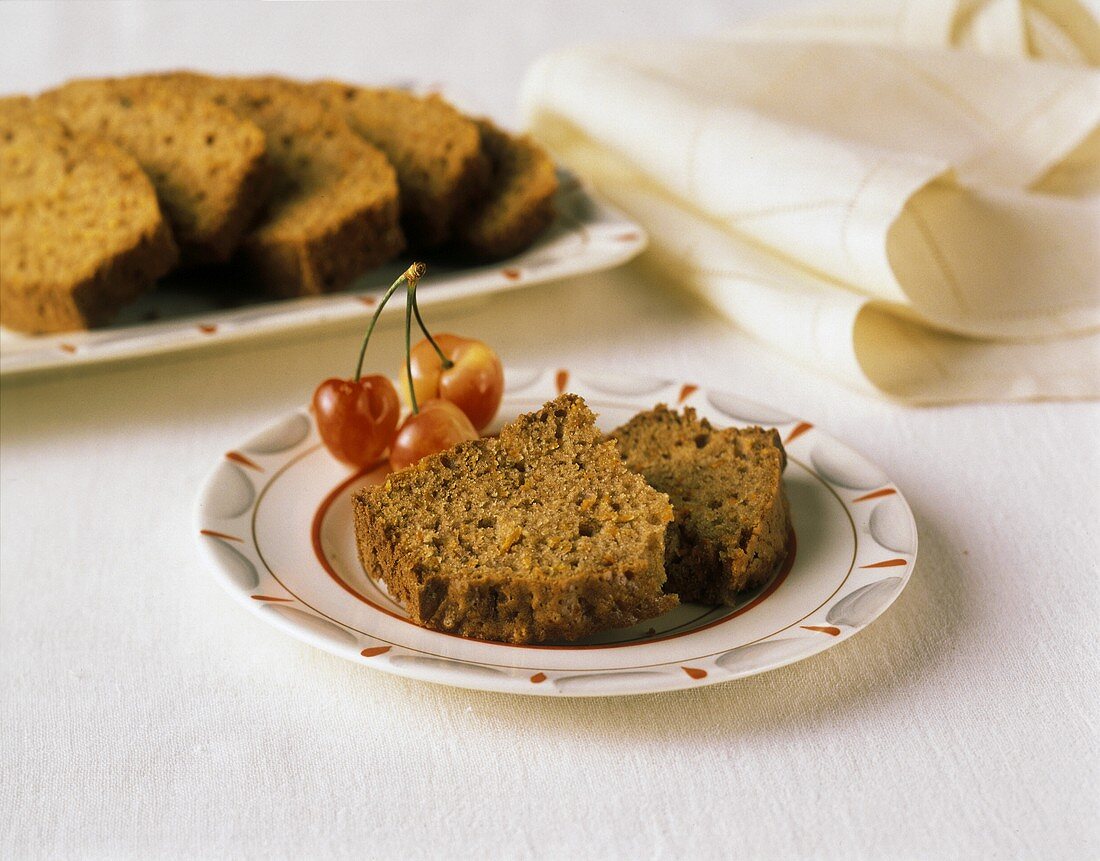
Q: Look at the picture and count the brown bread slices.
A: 7